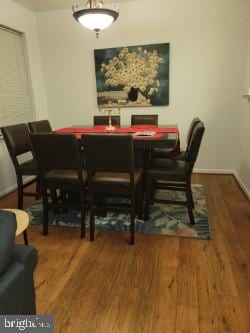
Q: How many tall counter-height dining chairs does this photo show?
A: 8